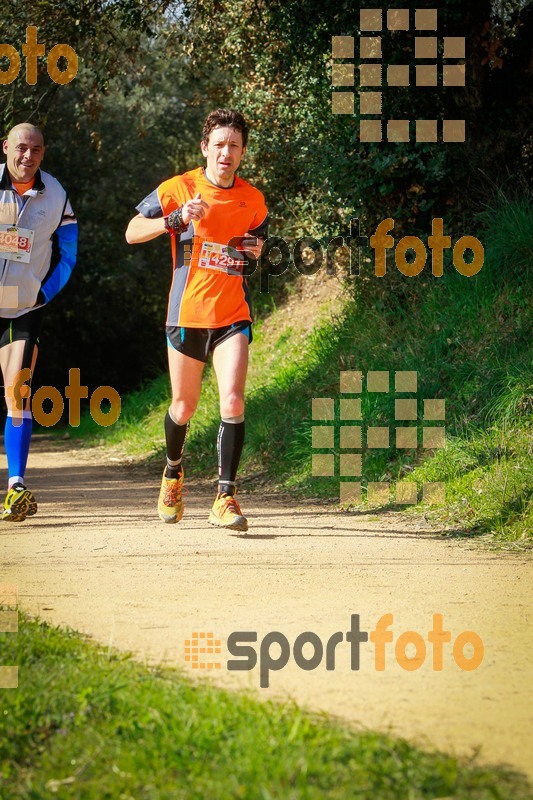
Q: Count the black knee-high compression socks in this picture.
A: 2